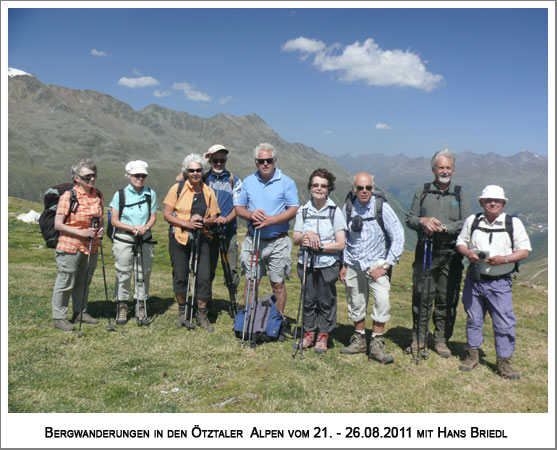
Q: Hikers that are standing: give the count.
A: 9